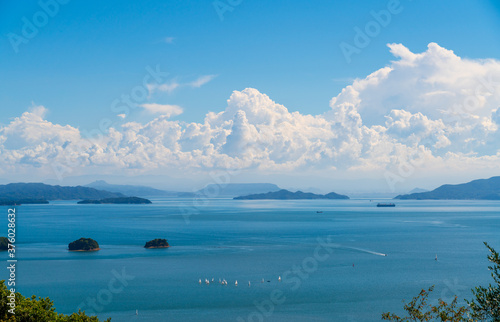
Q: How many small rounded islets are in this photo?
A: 2